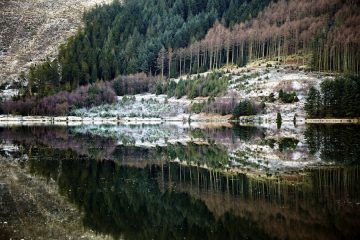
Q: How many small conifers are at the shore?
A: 2